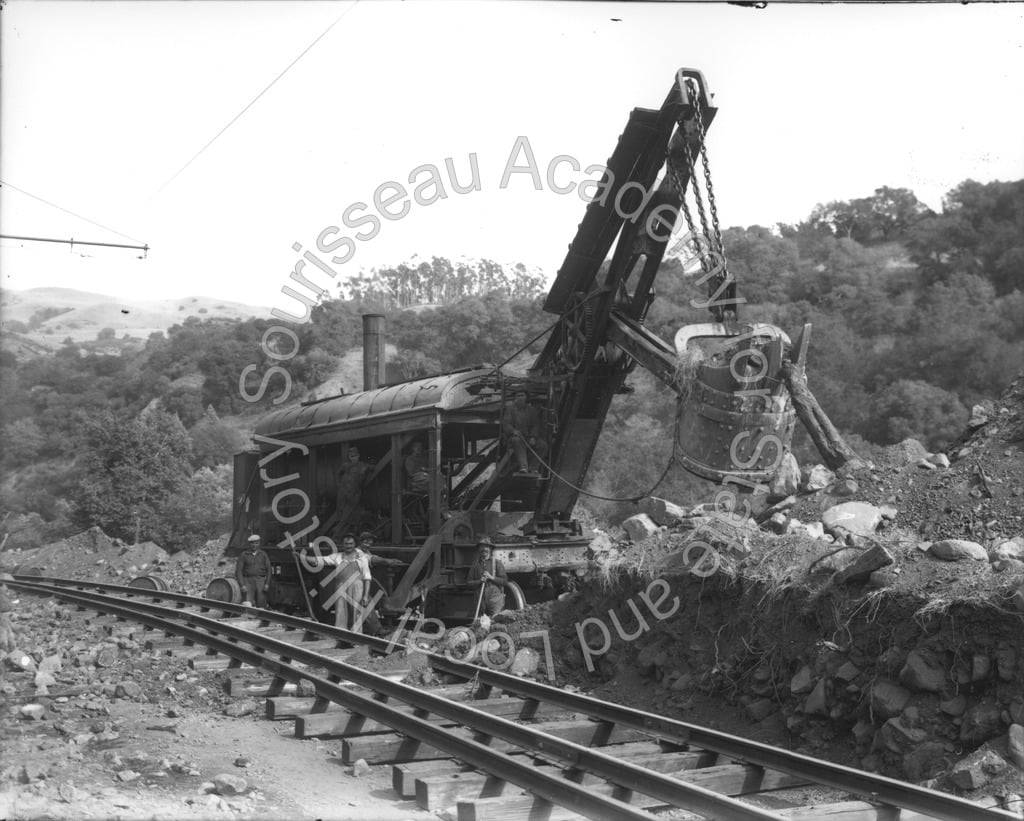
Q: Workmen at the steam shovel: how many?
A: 7